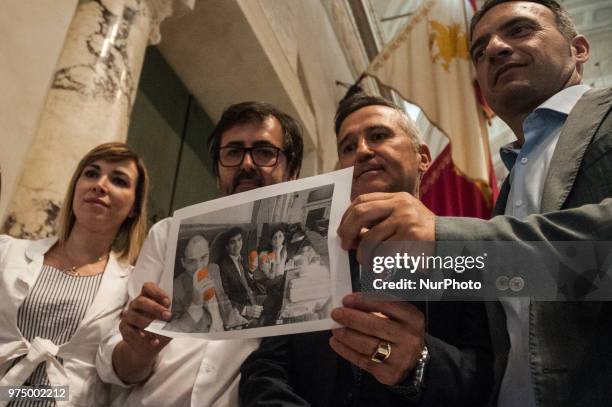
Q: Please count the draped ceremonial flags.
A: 2